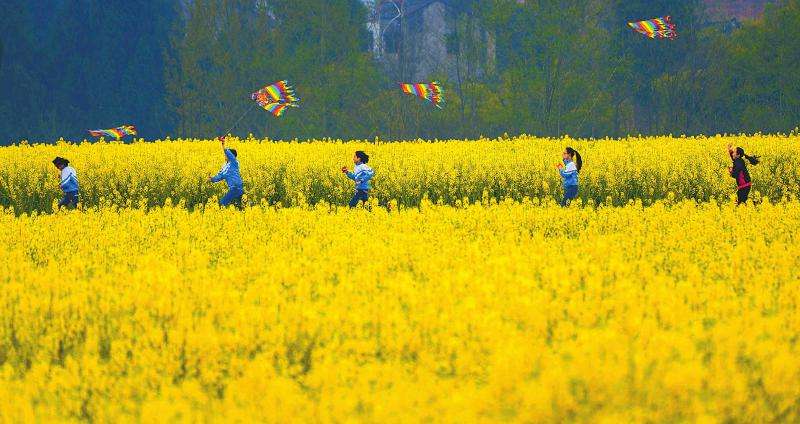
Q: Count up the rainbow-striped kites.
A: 4